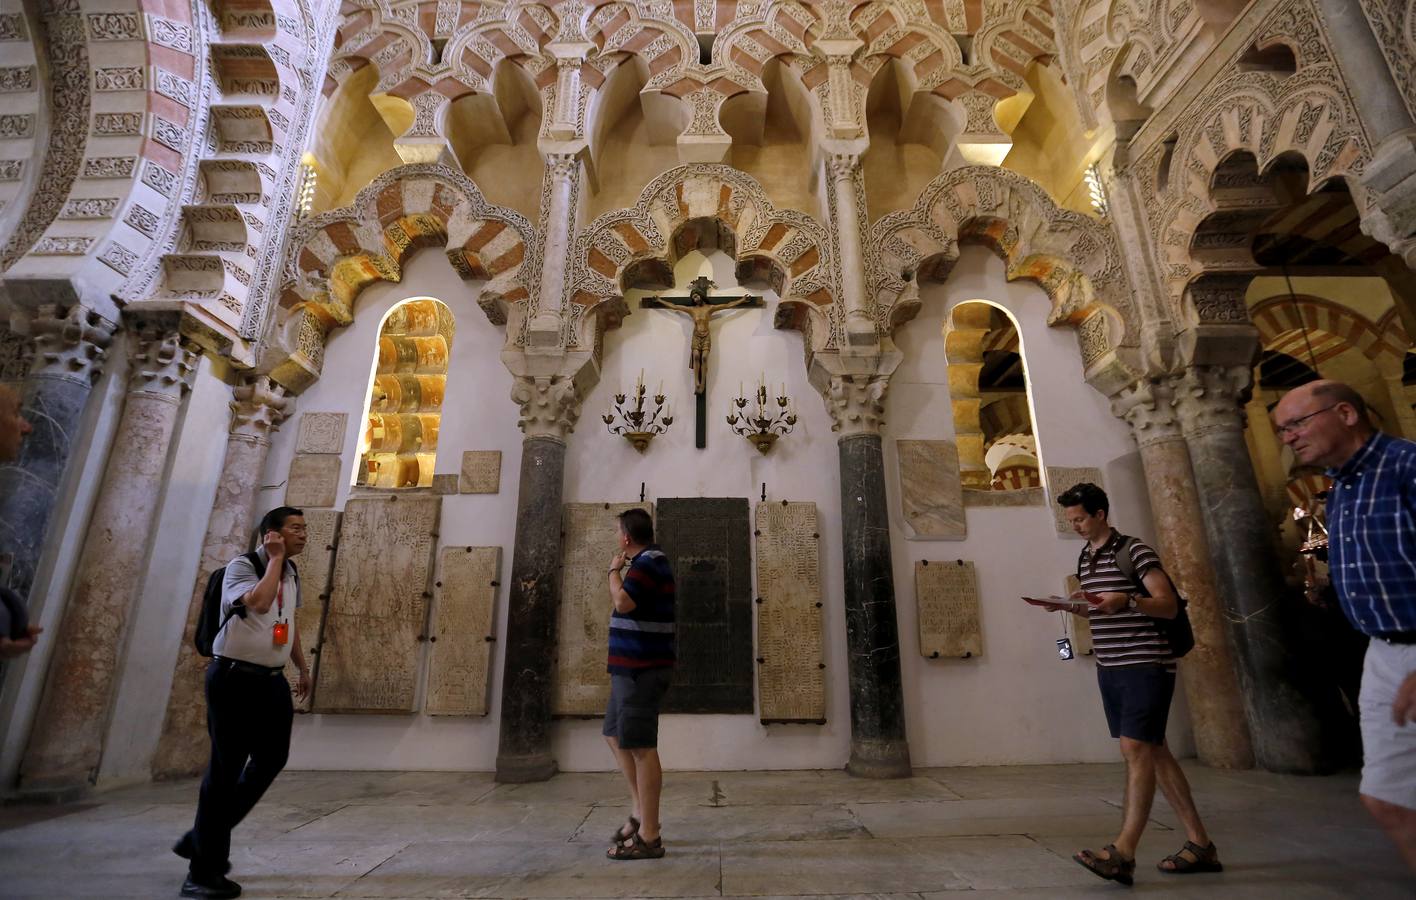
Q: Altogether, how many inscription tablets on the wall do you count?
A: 13